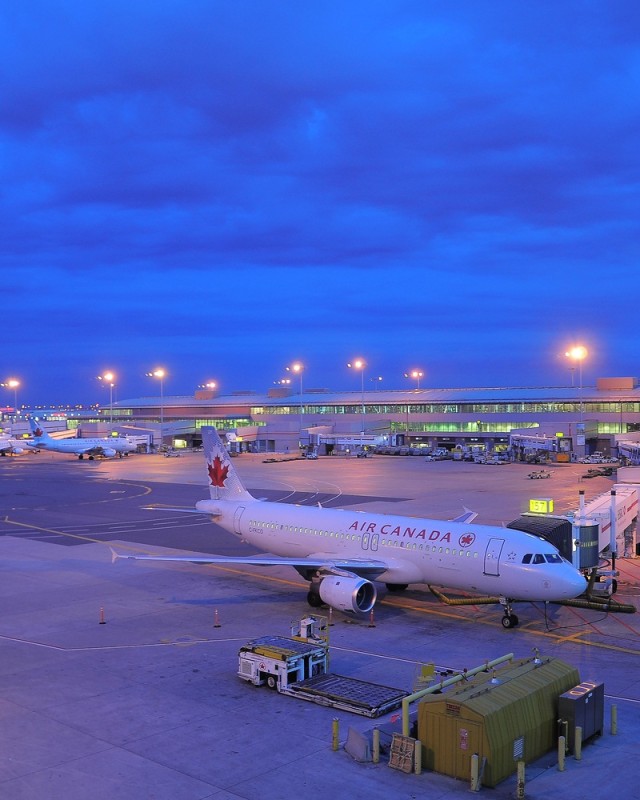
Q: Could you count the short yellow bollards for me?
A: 8